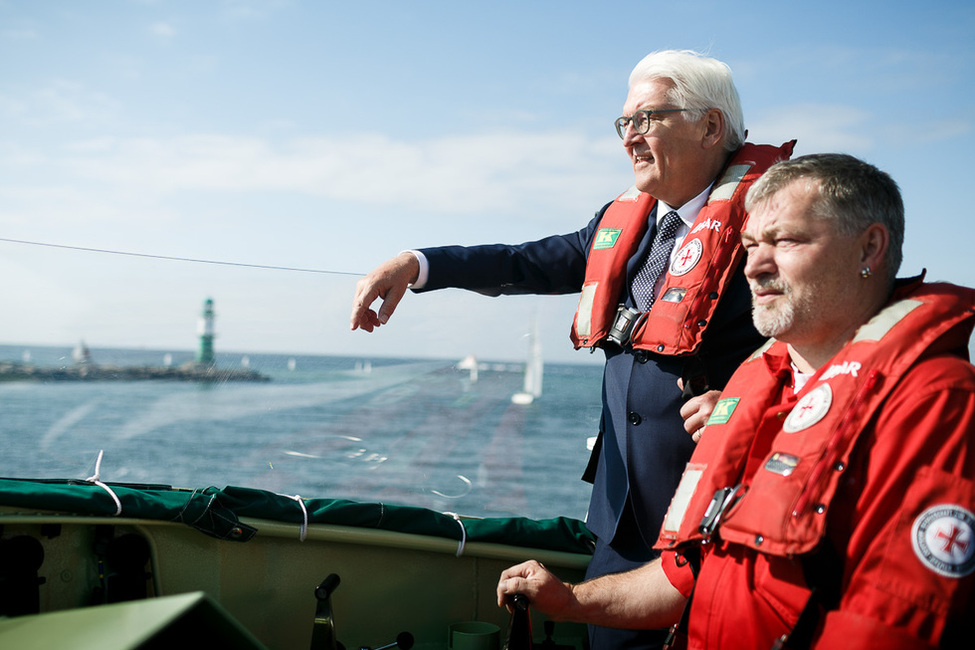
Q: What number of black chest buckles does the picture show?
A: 2